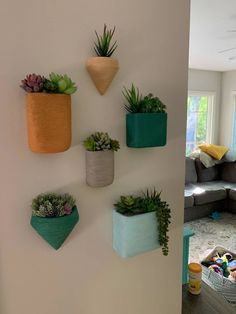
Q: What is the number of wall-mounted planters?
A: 6